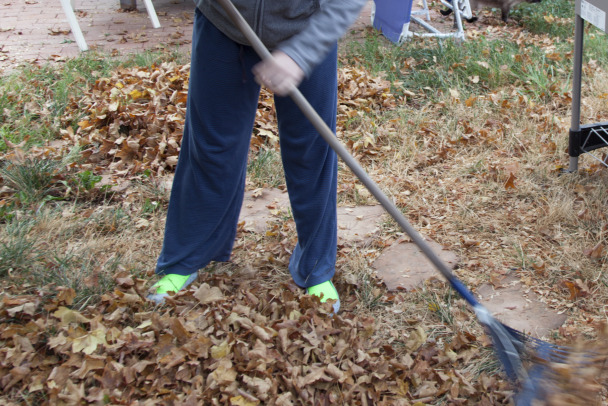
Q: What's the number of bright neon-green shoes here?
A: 2